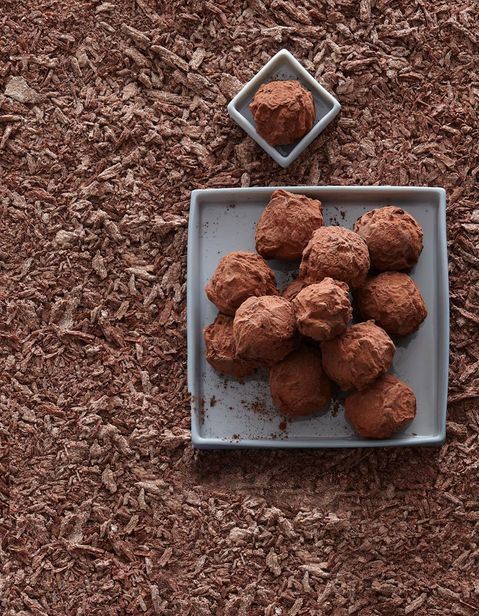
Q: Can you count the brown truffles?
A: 13